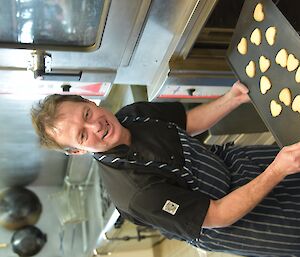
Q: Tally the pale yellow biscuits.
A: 13